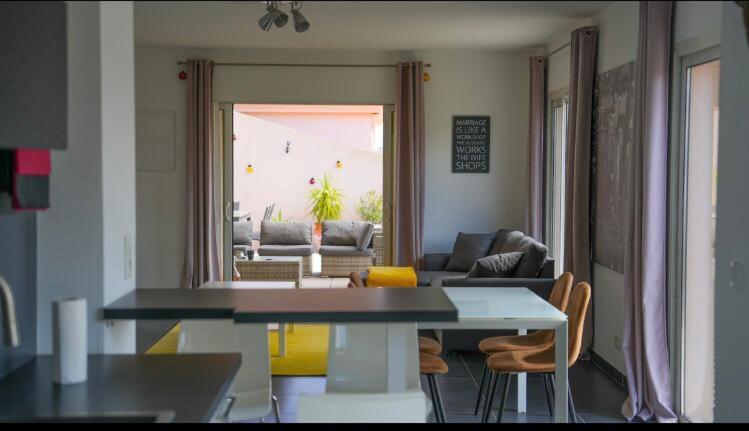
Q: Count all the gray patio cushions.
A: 7